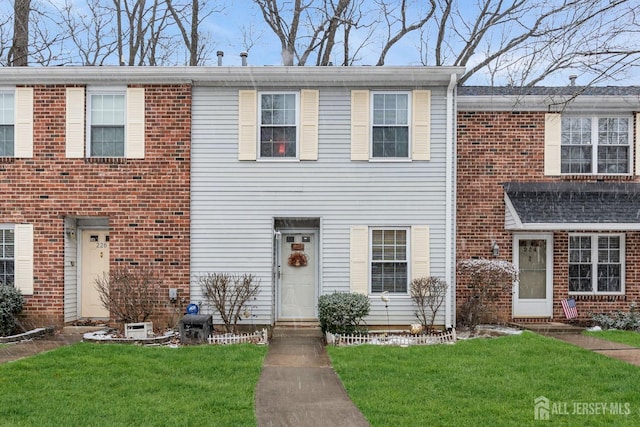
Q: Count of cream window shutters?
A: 12